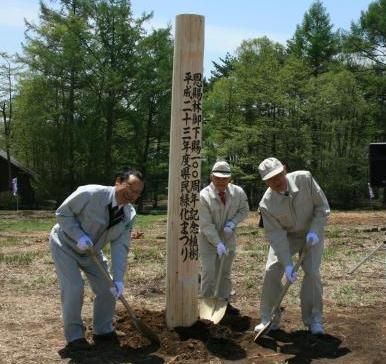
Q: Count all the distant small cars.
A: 0